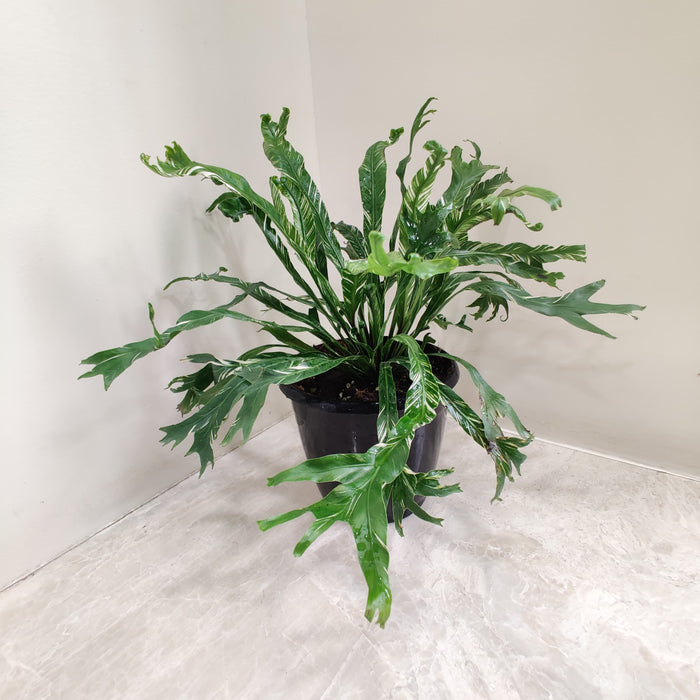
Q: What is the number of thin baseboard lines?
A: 2